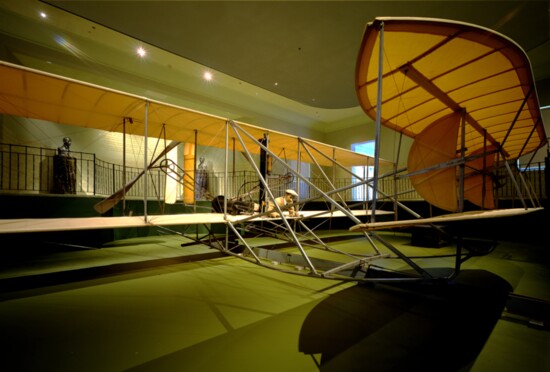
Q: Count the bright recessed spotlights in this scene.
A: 3